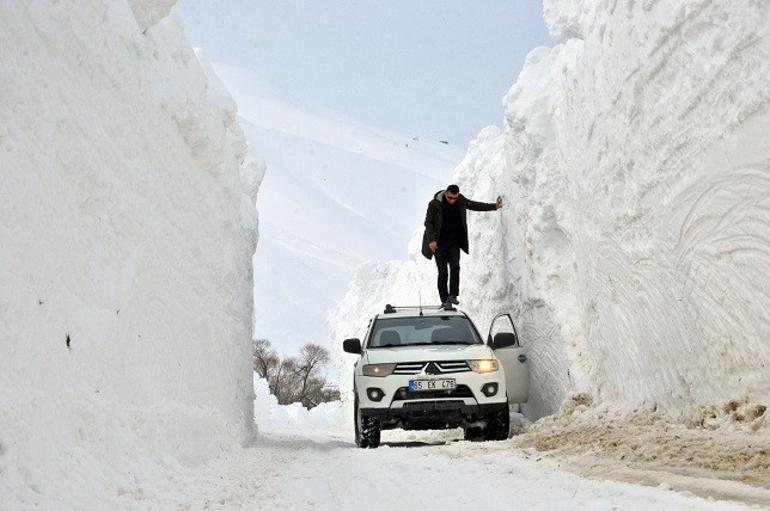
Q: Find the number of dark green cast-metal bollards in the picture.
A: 0